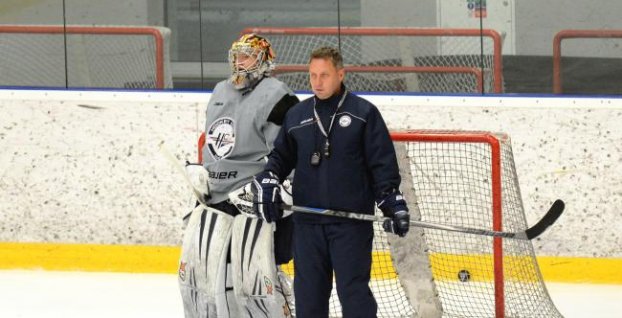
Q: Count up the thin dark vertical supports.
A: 4